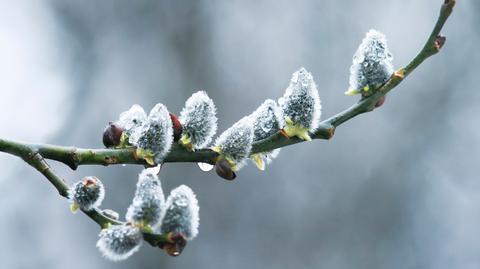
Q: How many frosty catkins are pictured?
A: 11